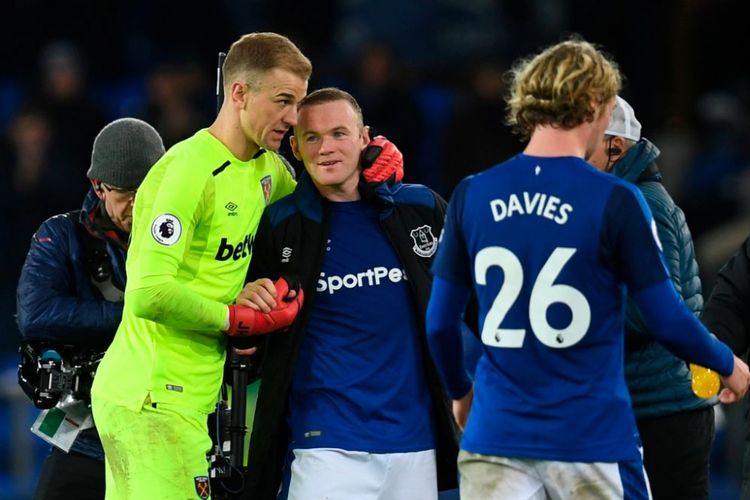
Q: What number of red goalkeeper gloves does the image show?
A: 2